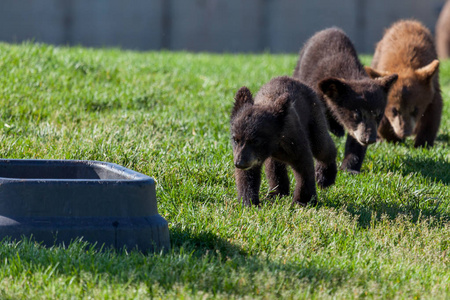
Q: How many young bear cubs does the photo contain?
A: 3